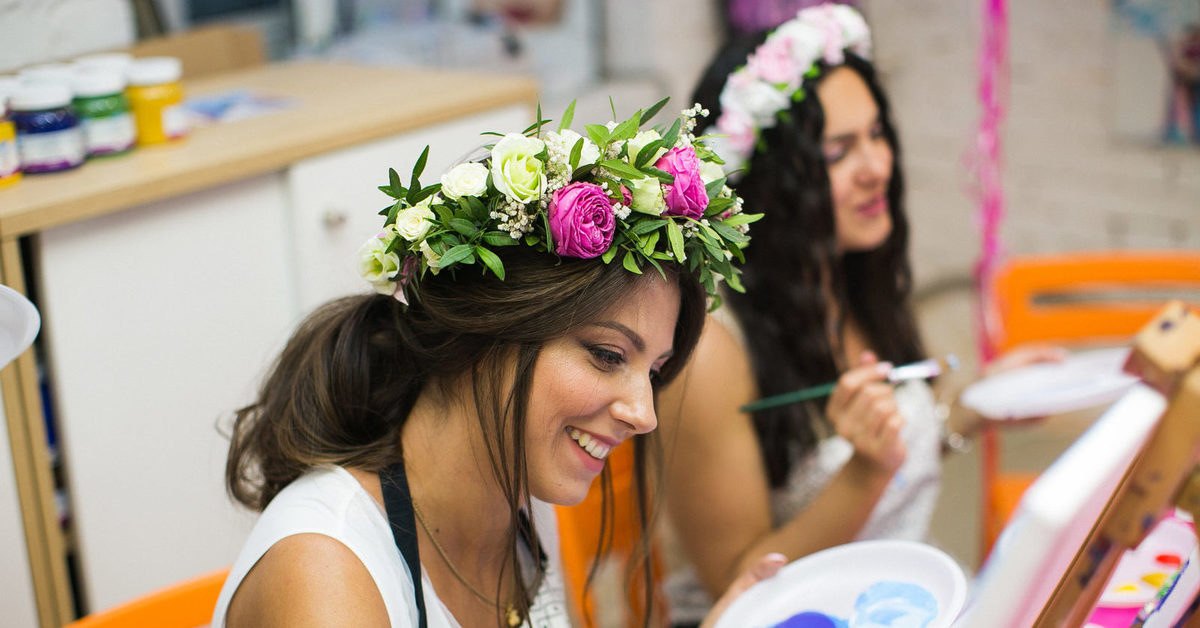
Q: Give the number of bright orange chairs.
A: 3